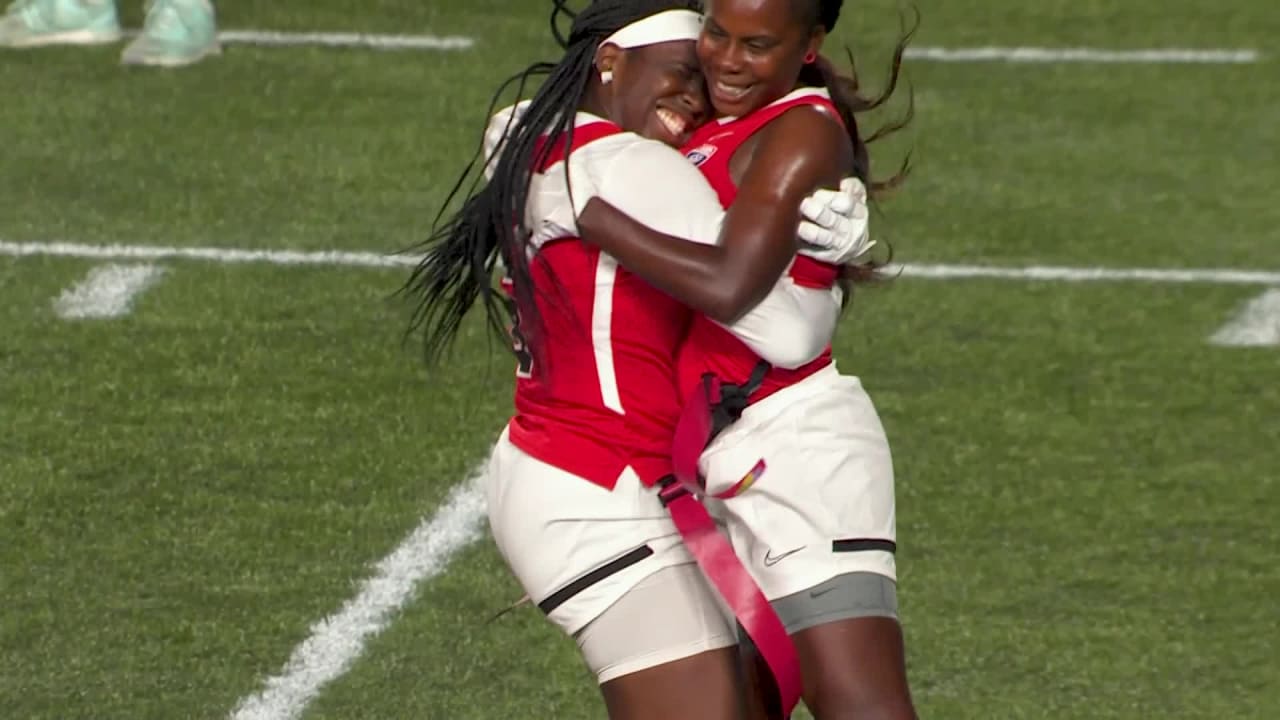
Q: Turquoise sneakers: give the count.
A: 2